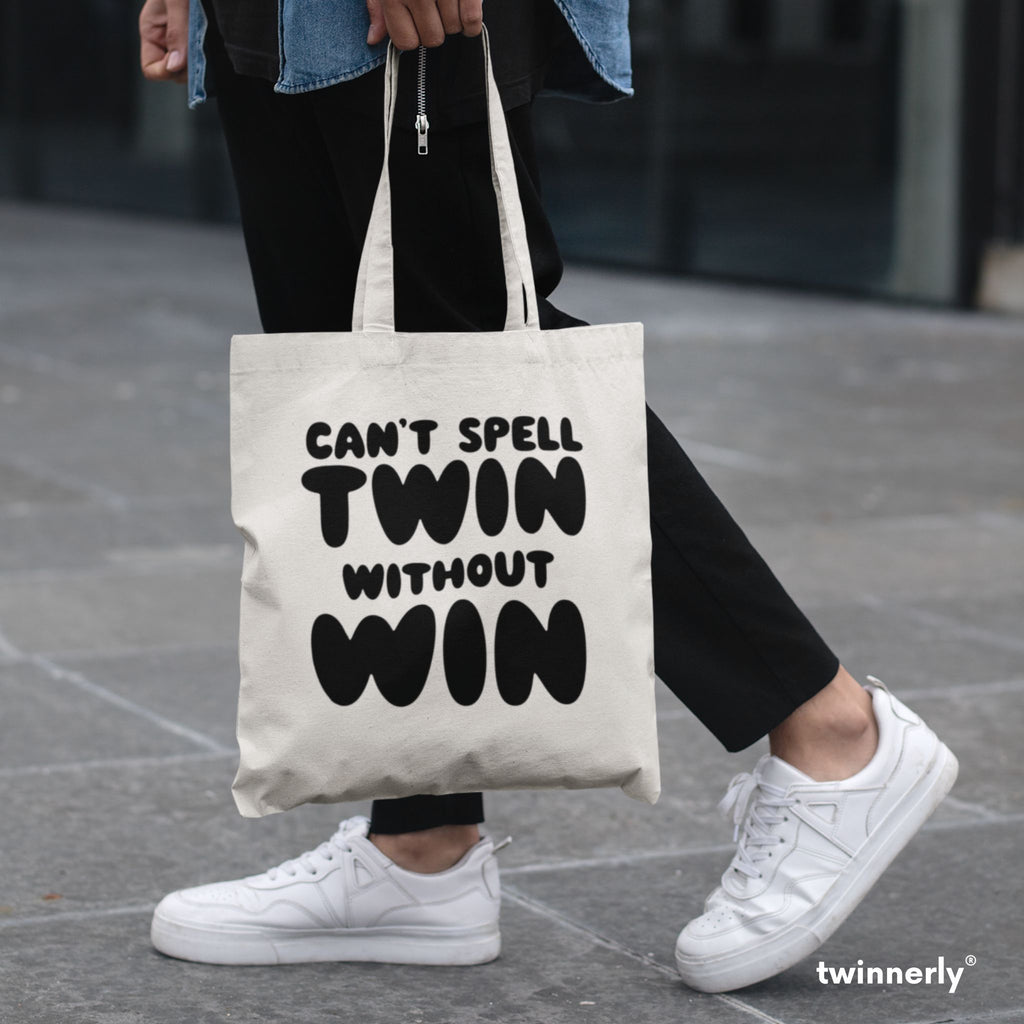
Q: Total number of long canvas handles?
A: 2